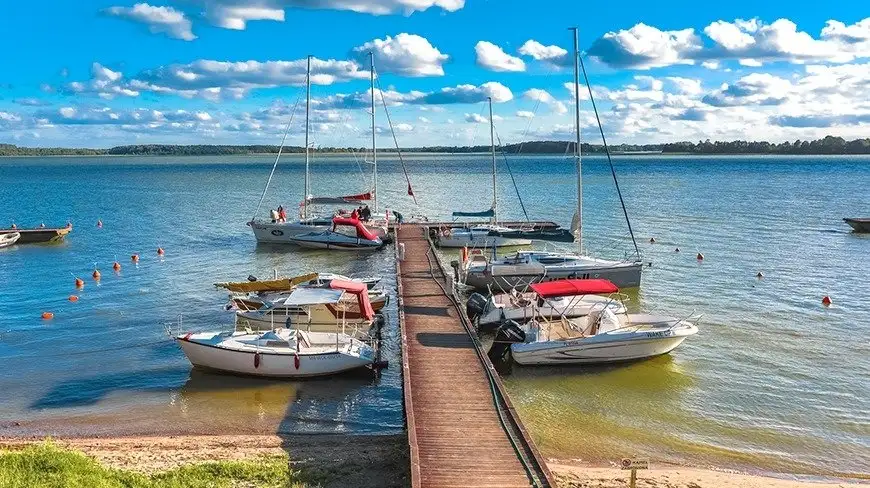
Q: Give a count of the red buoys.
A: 13